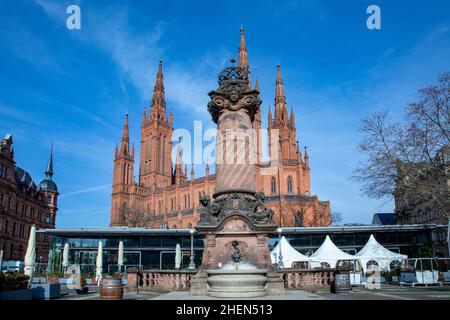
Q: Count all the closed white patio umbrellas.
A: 5